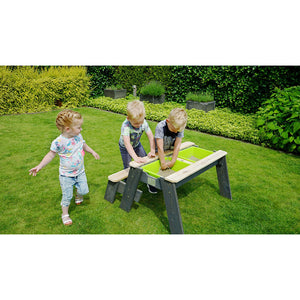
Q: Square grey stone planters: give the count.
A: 3